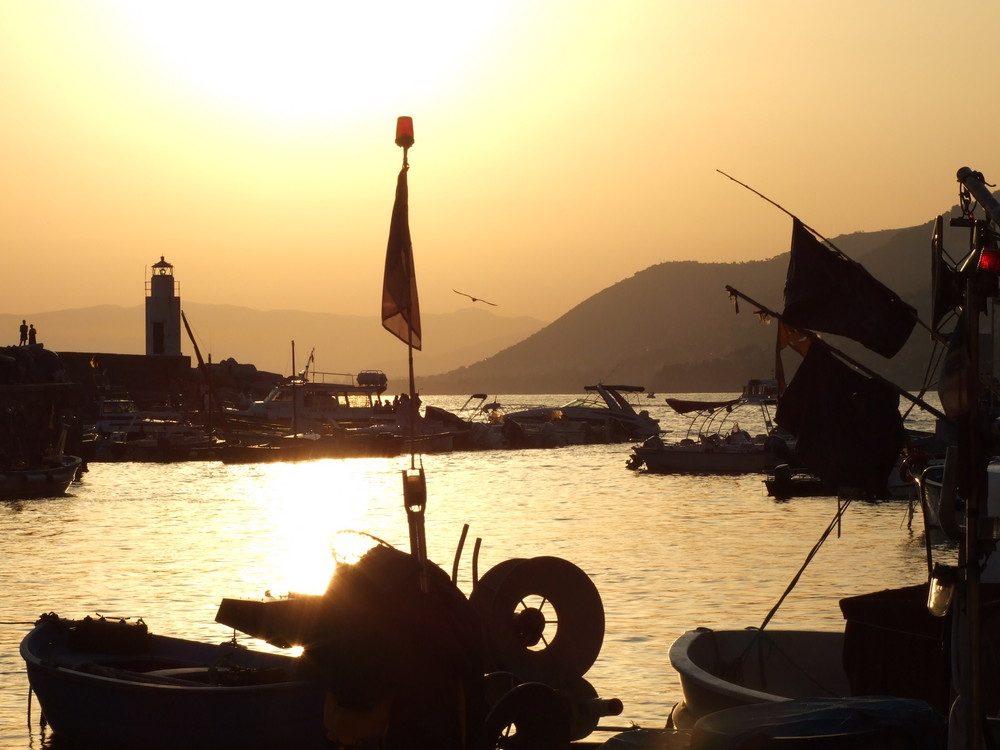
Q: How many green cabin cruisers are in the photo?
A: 0